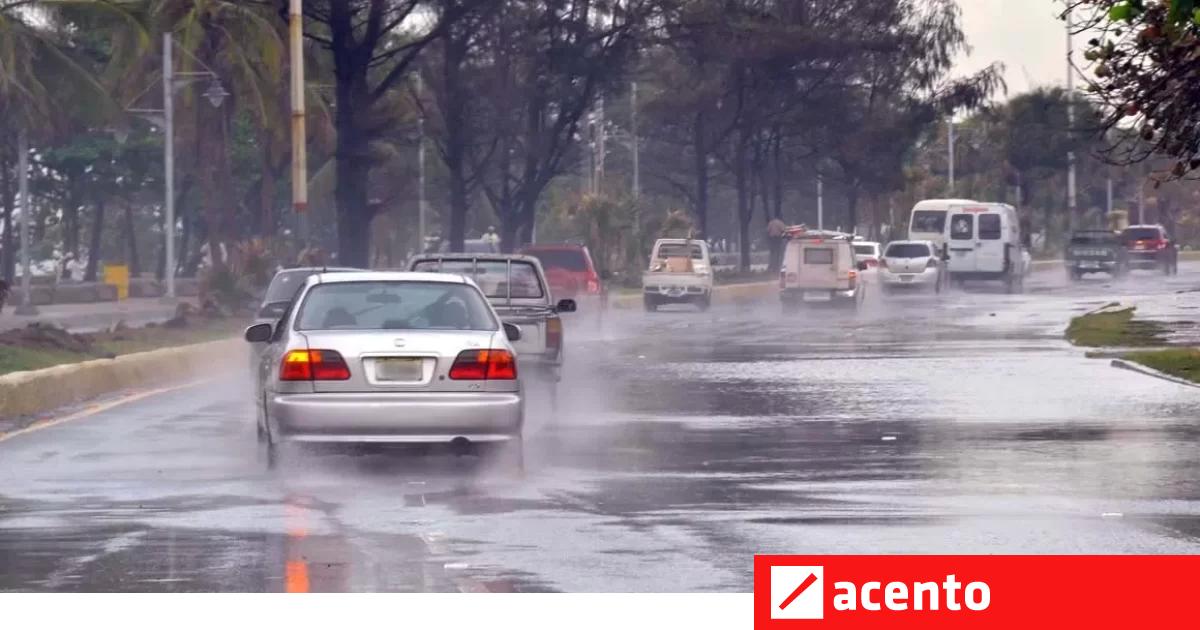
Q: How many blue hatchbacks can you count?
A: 0